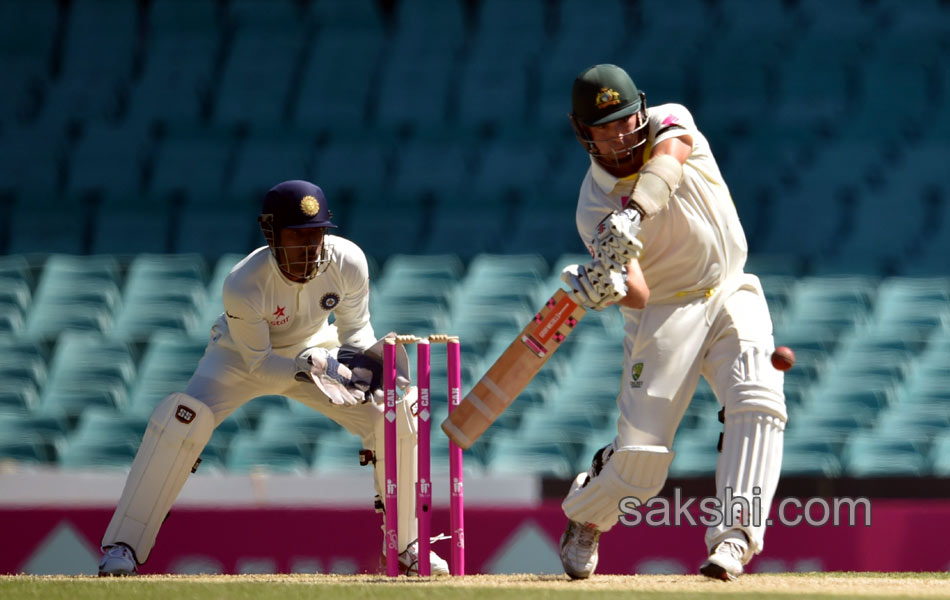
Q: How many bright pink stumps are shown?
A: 3